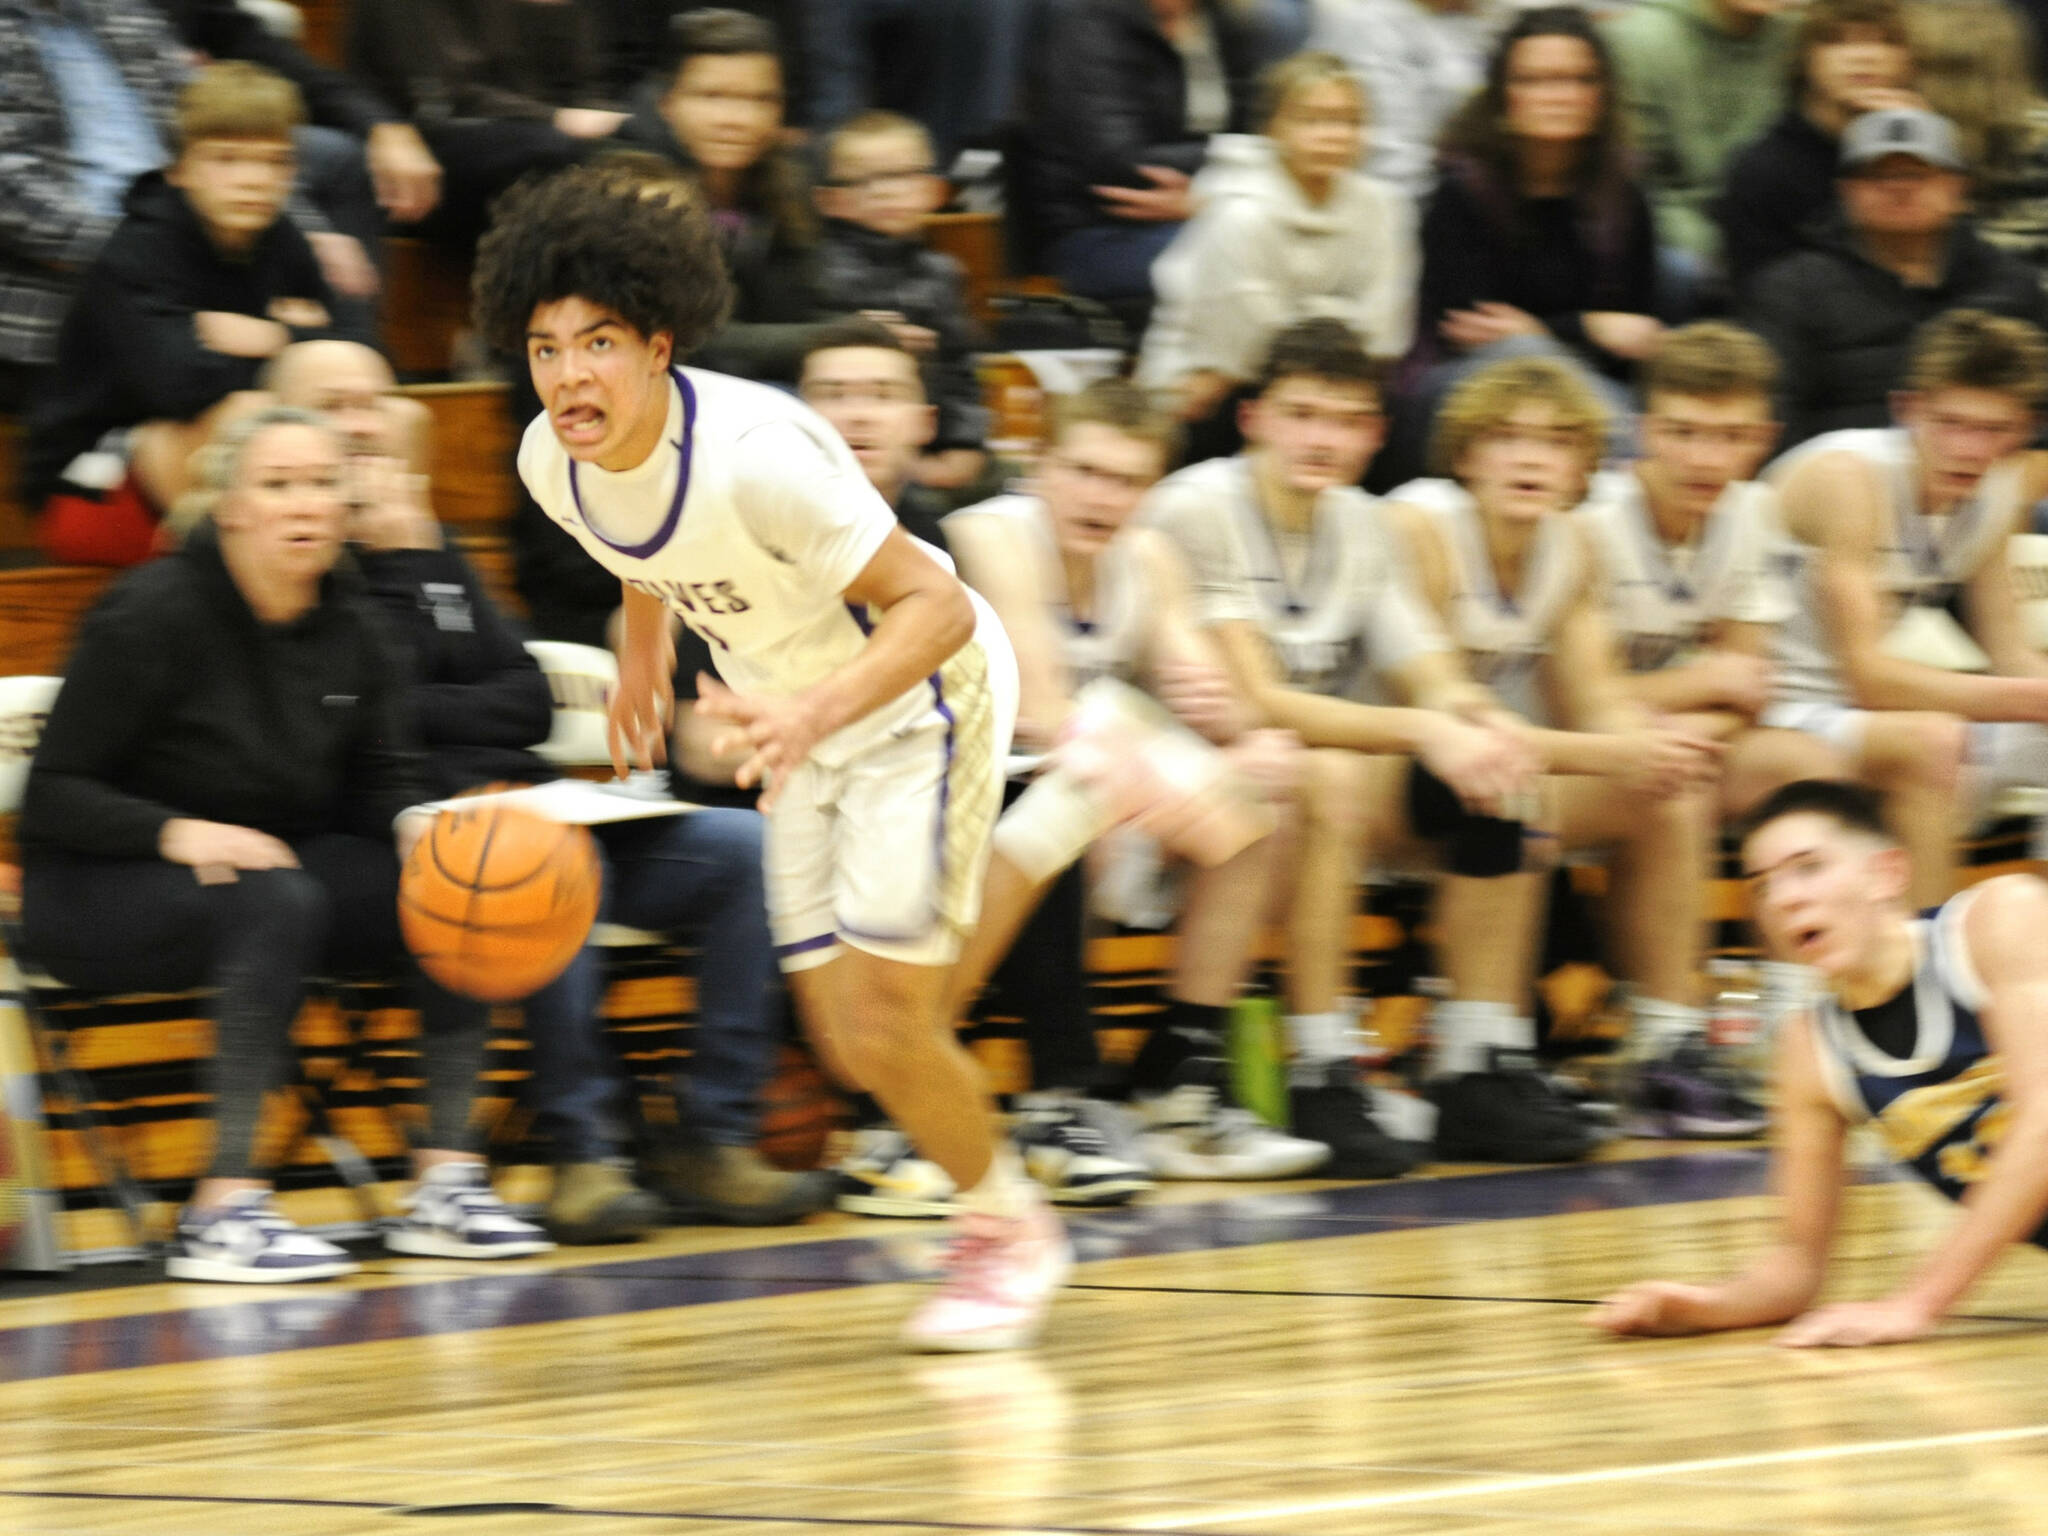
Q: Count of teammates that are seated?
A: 5